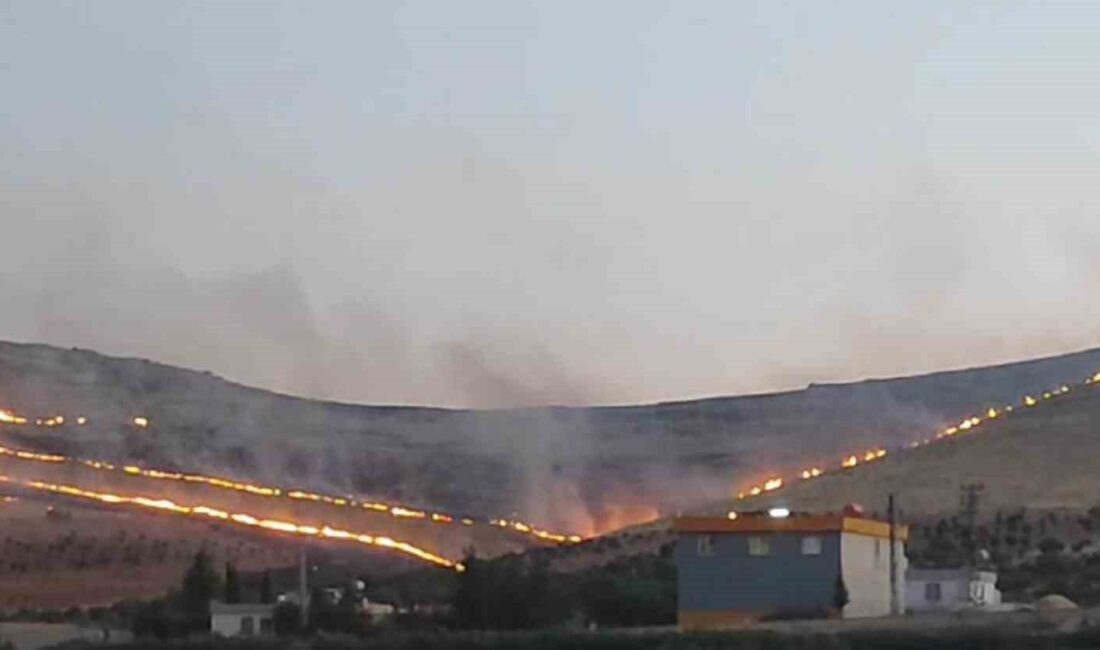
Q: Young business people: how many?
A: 0